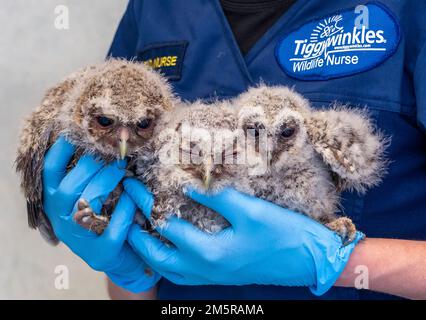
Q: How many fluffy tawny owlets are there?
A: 3